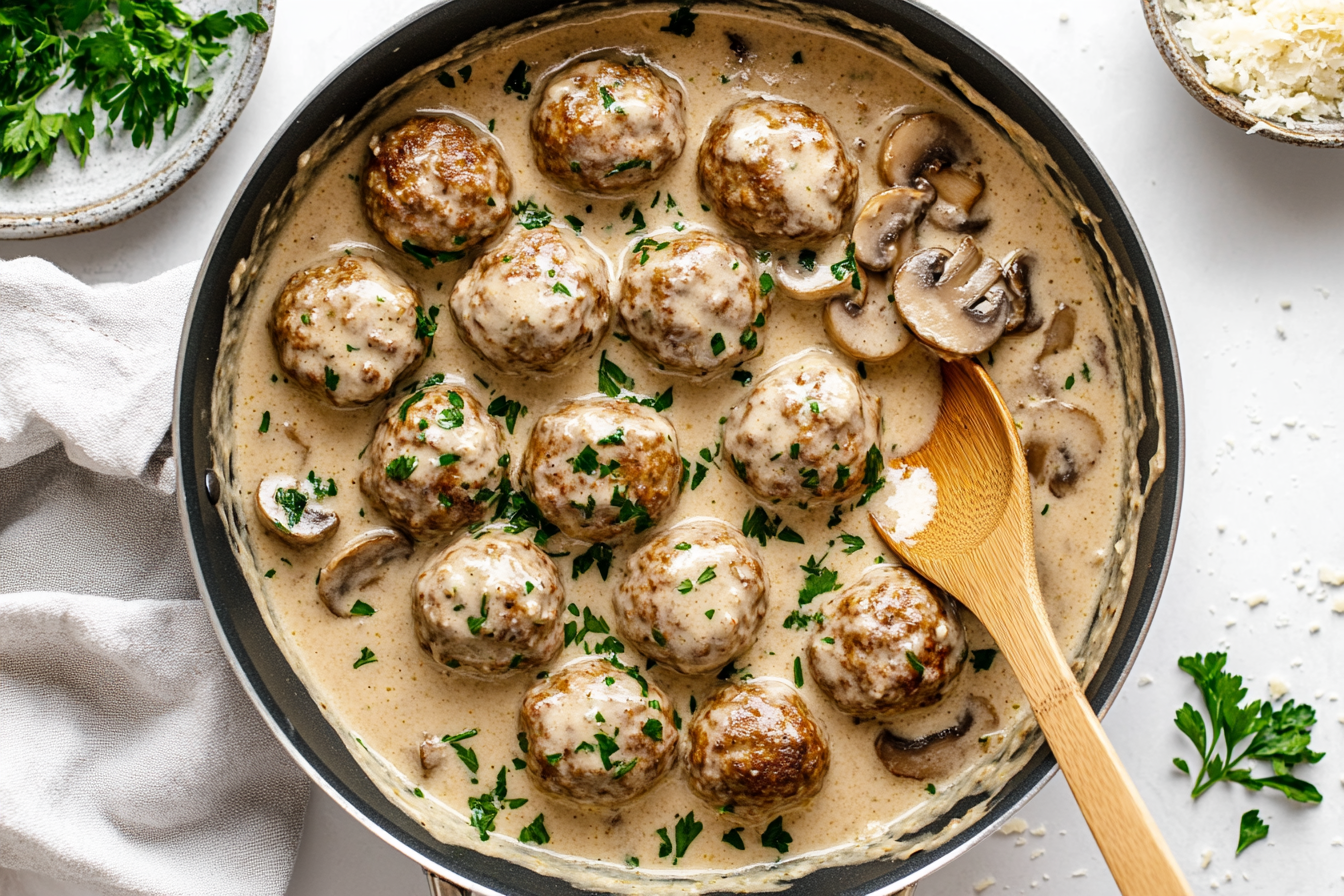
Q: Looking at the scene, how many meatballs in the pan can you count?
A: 14